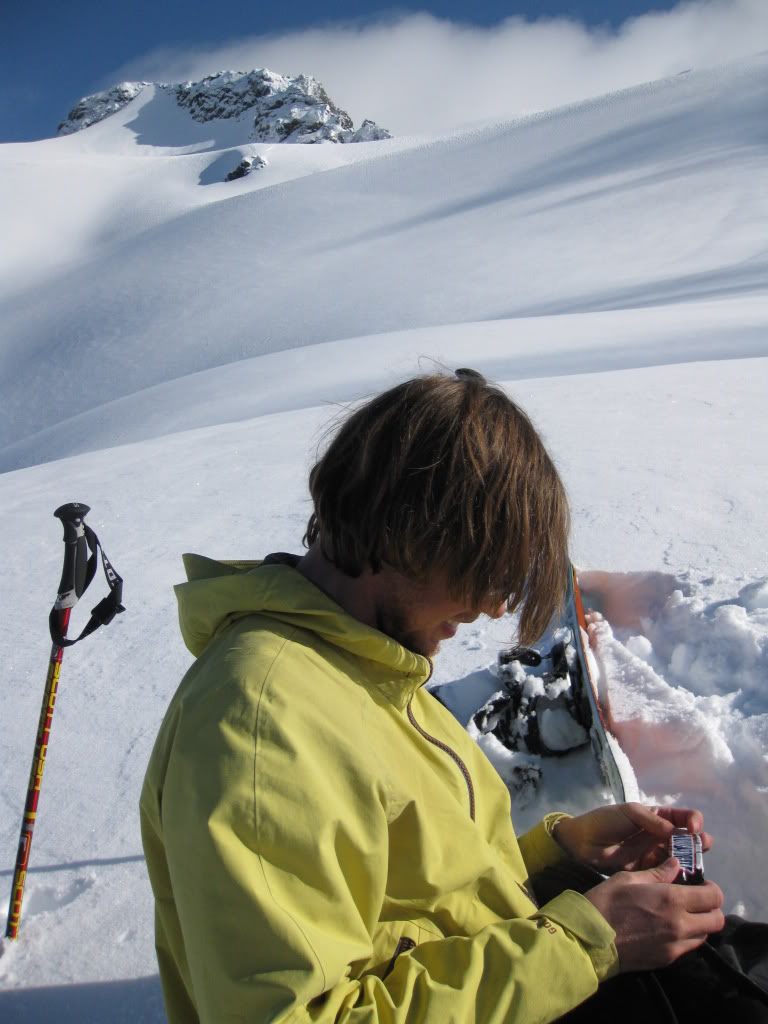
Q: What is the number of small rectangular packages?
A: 1